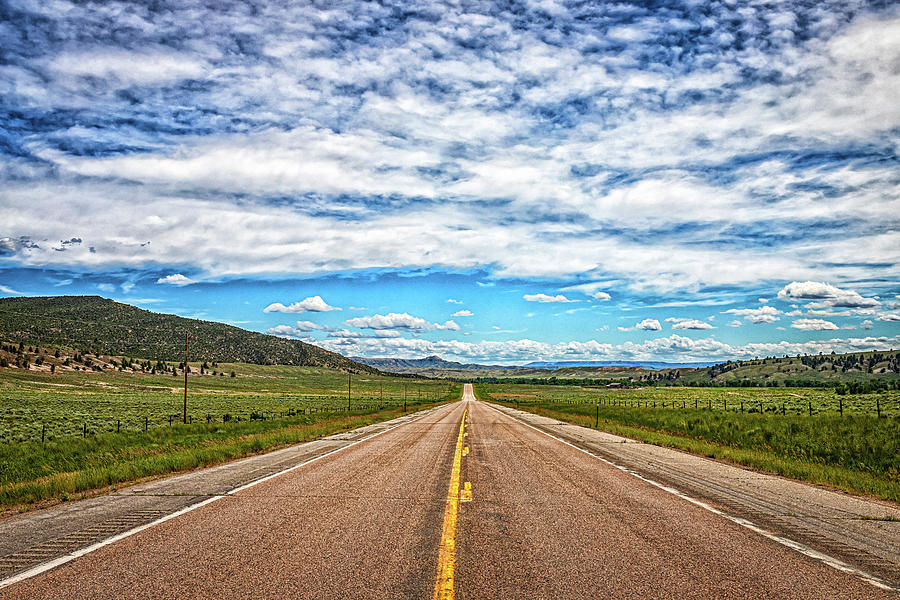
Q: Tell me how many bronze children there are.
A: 0